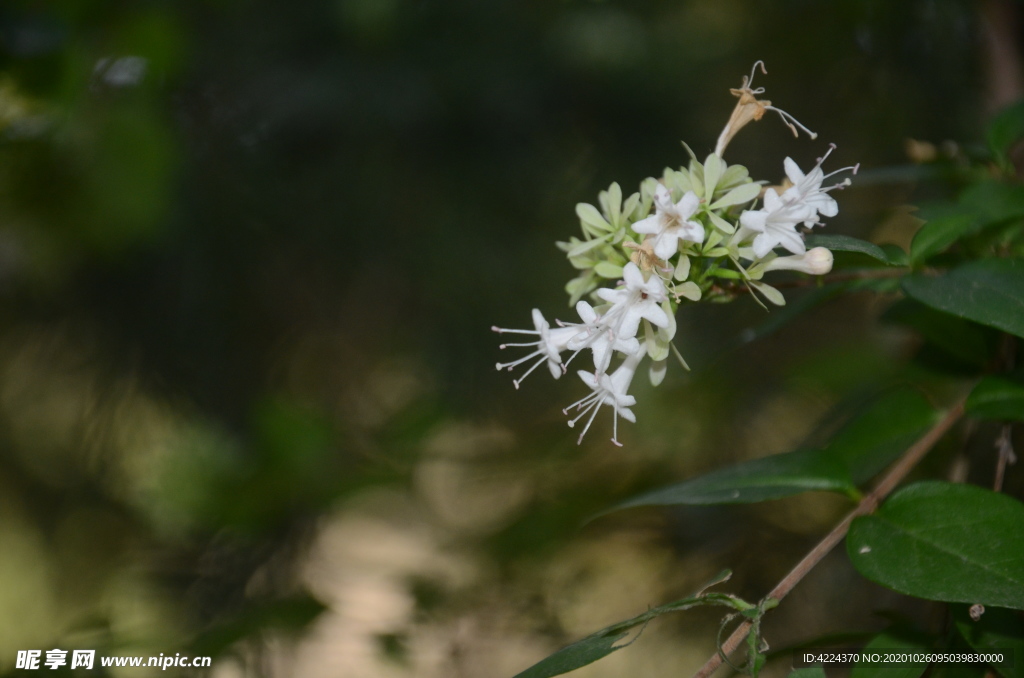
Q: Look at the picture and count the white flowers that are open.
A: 7